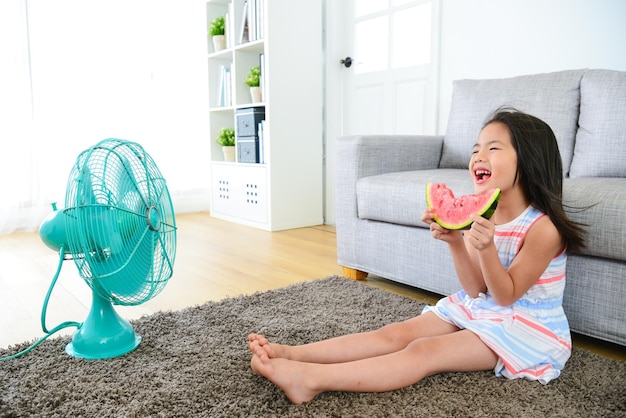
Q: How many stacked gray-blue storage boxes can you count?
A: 2